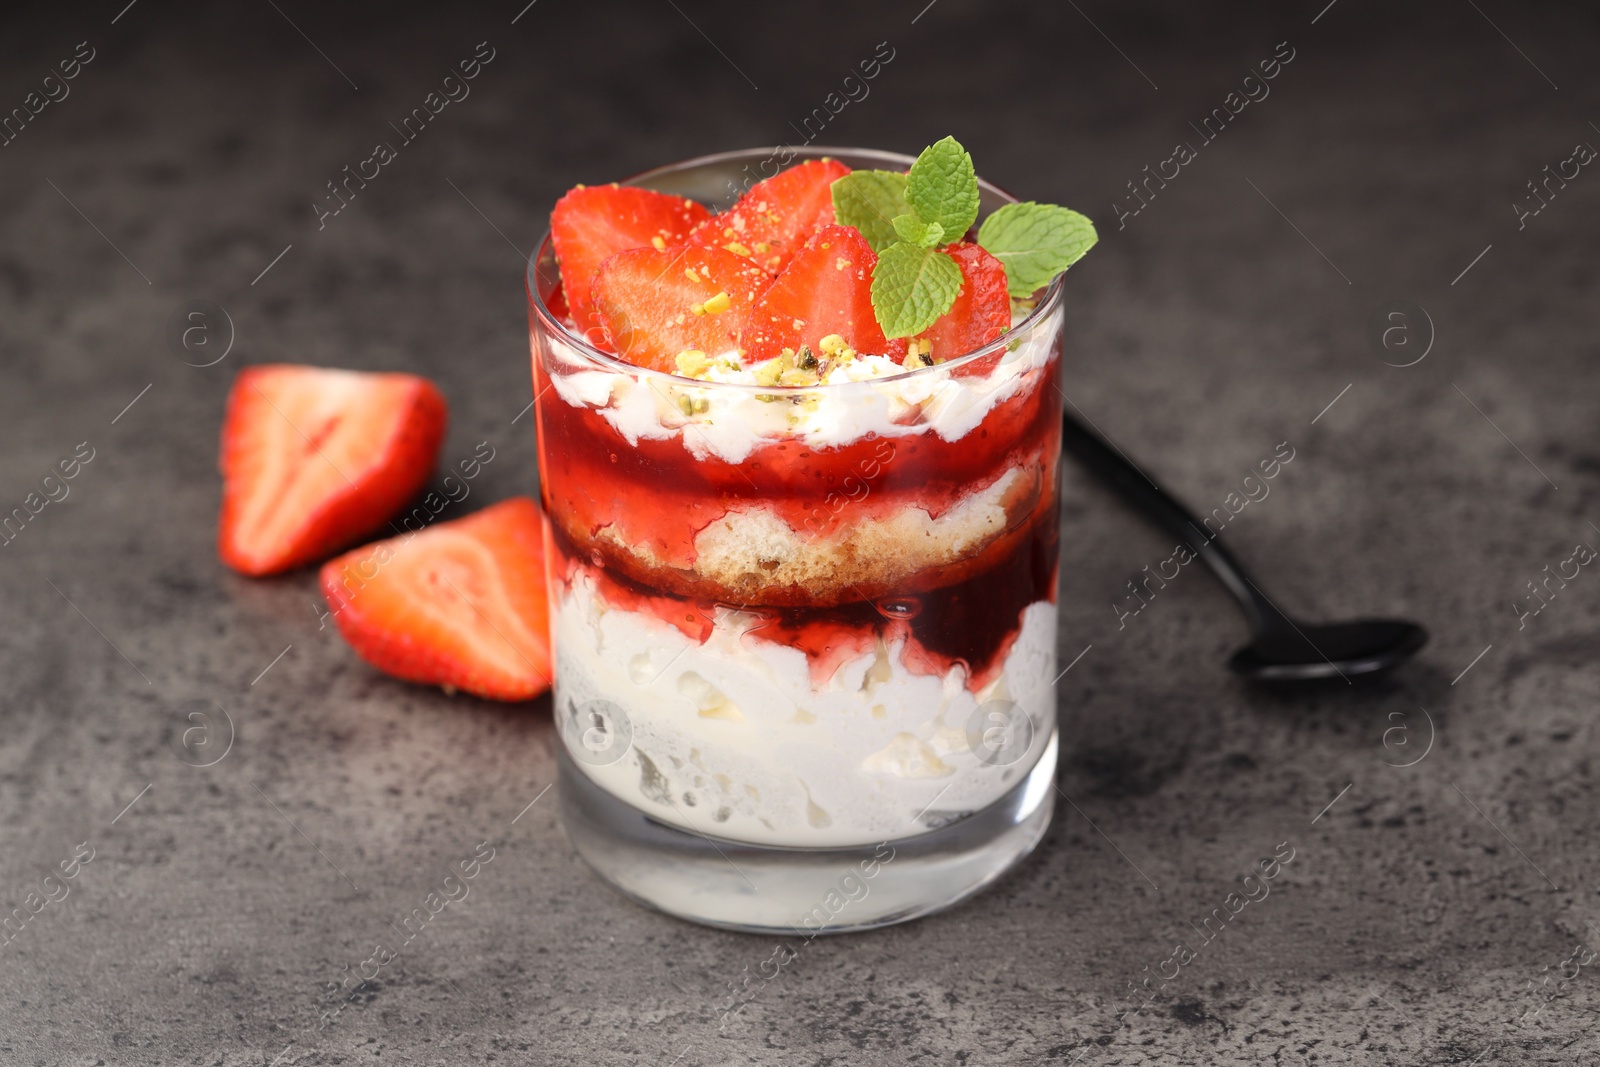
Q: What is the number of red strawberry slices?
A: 7